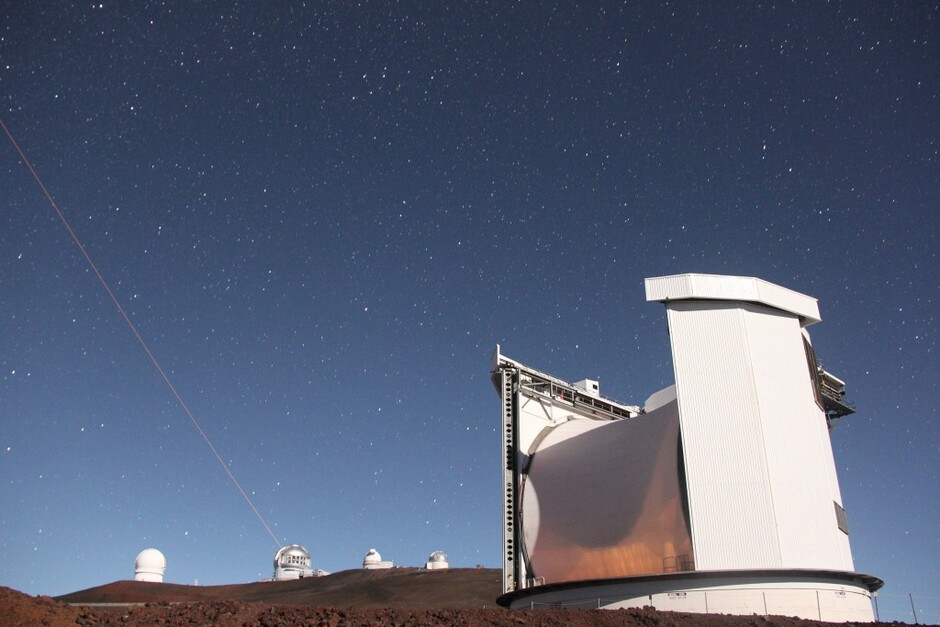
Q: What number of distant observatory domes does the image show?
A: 4